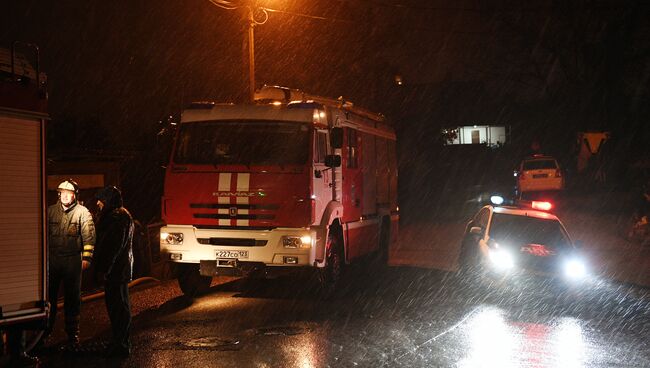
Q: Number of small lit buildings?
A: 1